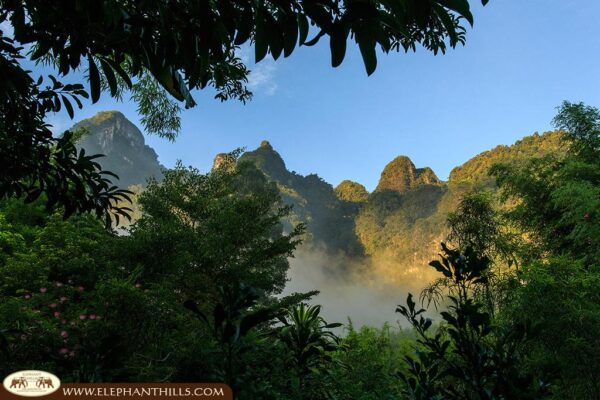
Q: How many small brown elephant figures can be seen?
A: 2